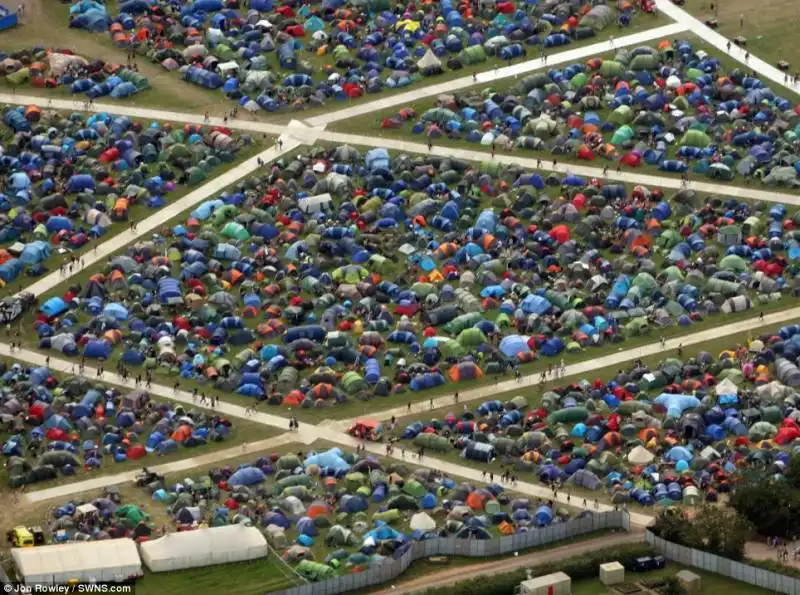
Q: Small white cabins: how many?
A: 3